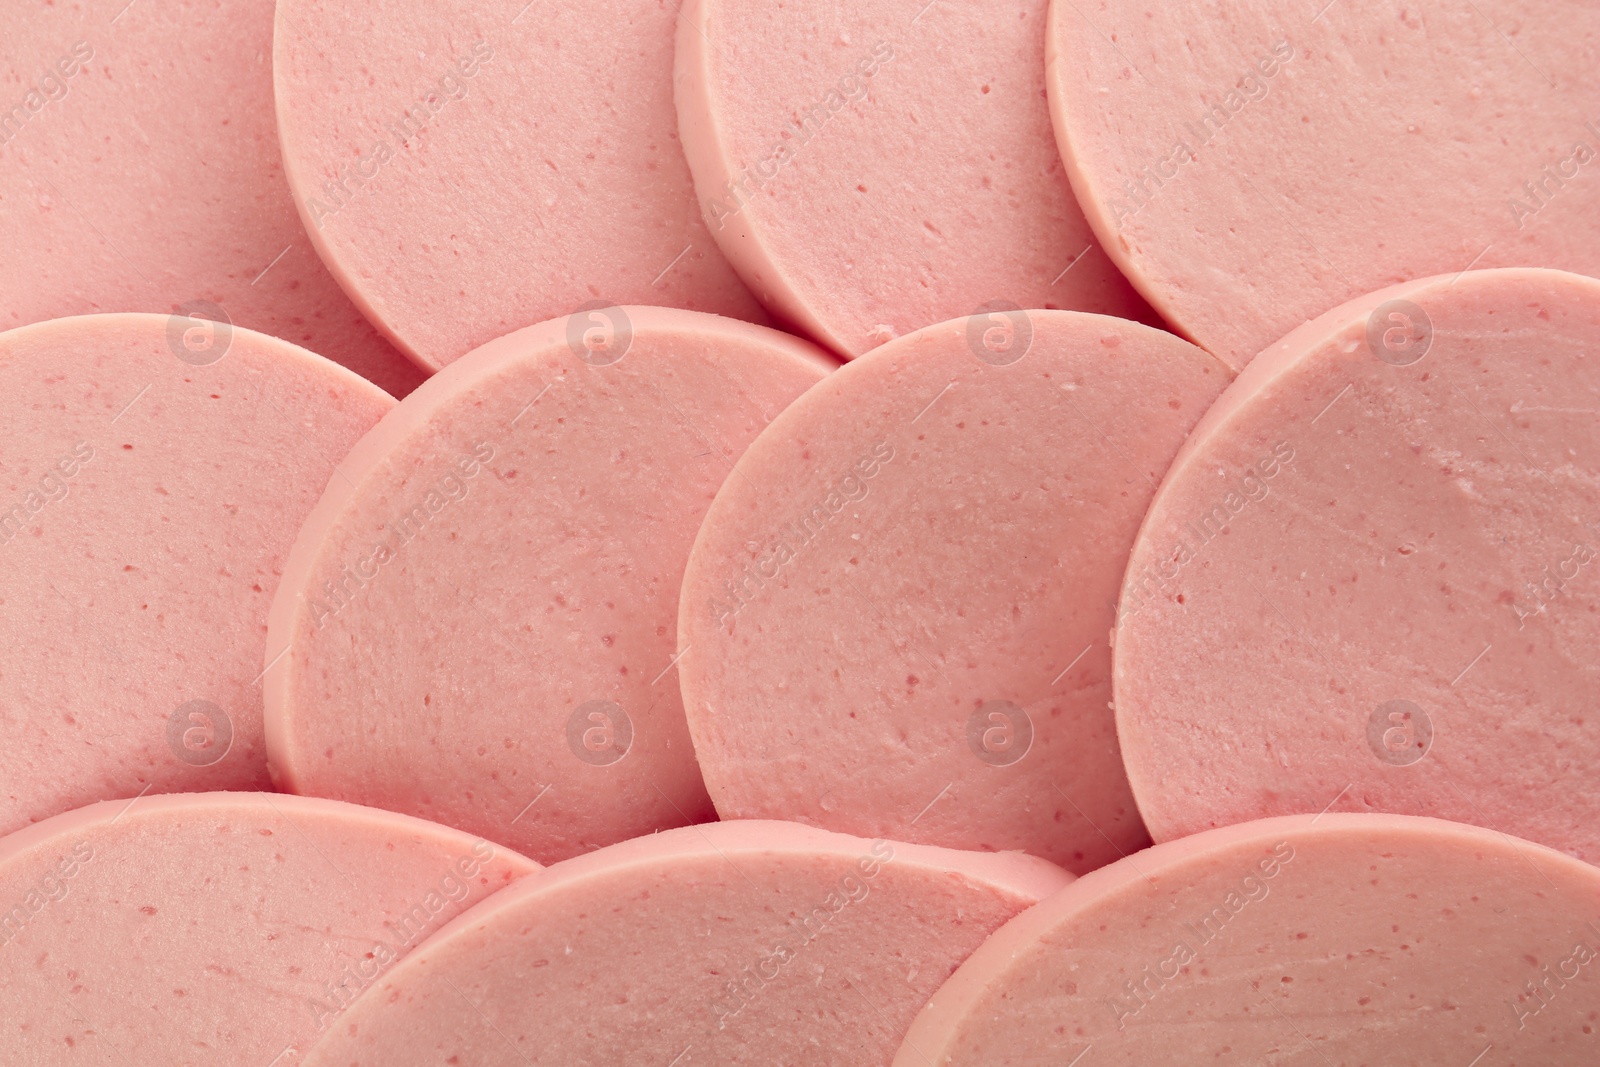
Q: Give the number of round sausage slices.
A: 11